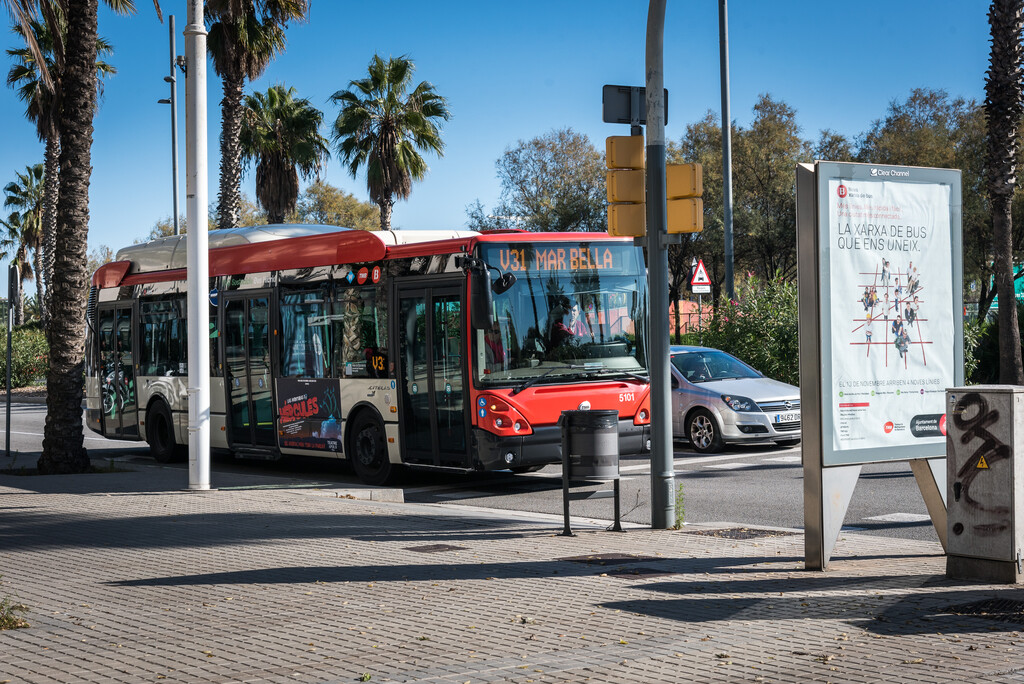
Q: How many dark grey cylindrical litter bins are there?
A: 1